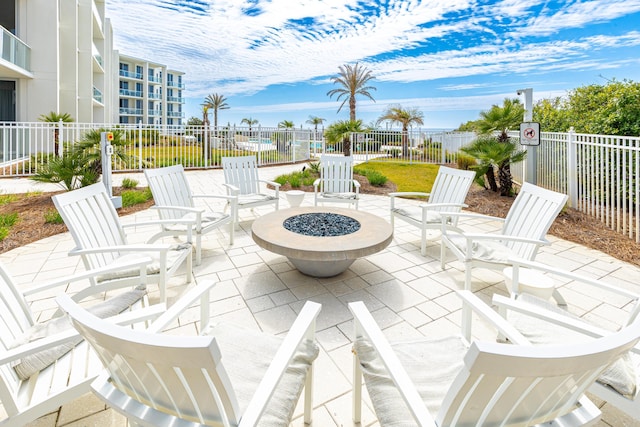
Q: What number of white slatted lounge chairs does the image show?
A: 10